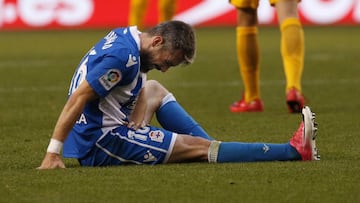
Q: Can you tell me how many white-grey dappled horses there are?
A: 0